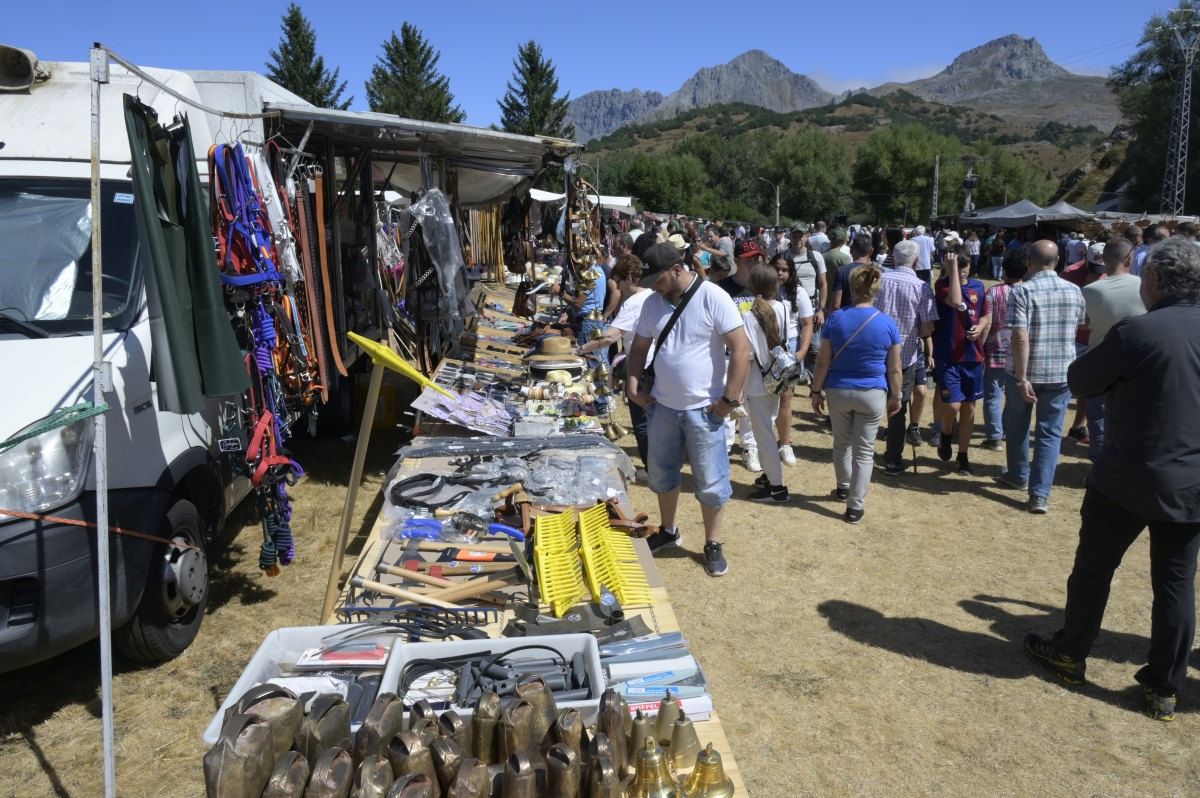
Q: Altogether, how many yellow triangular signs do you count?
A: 0